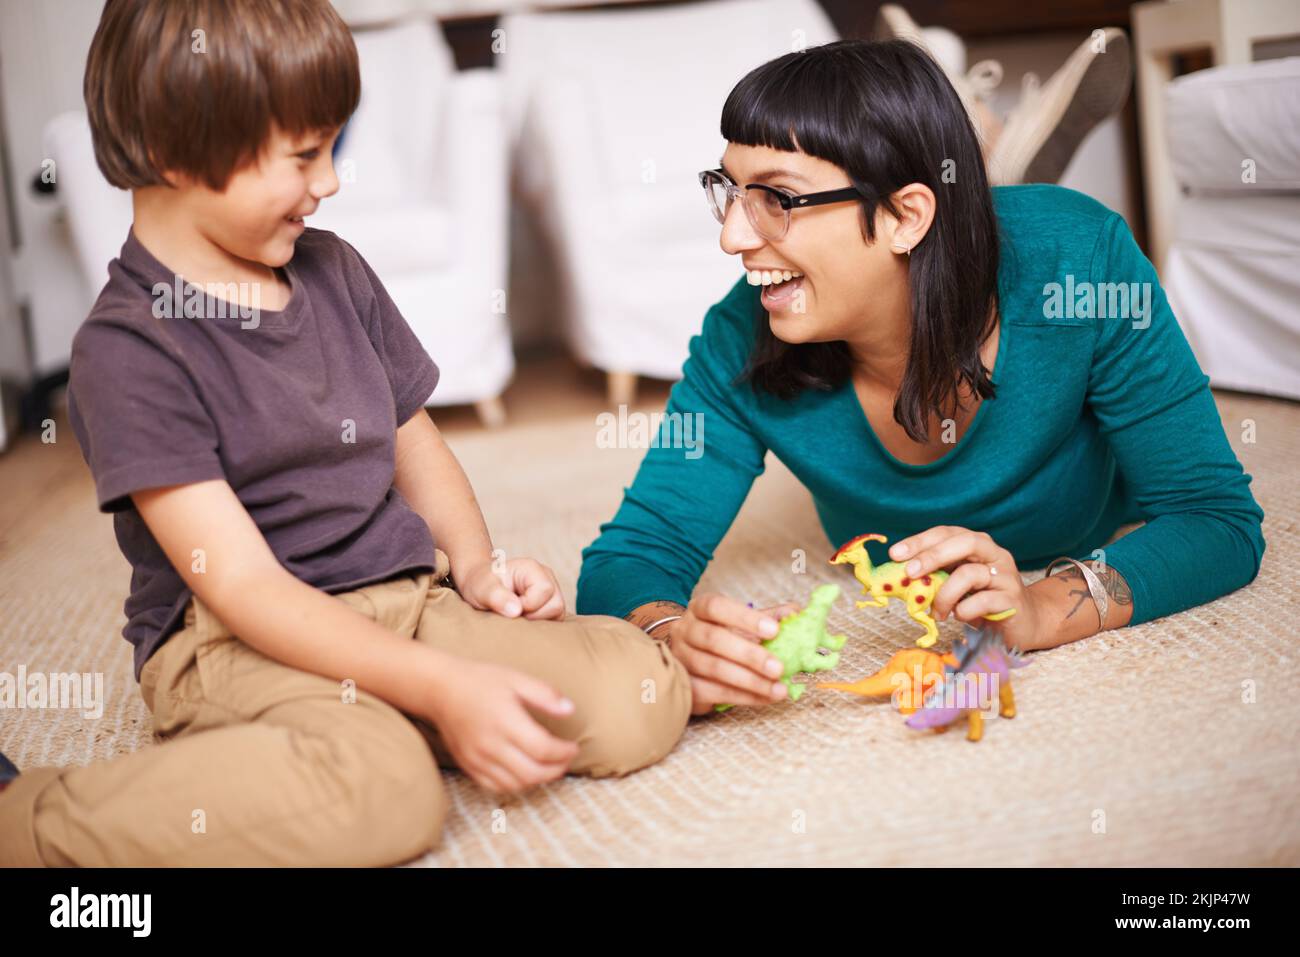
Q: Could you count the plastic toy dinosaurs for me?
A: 4